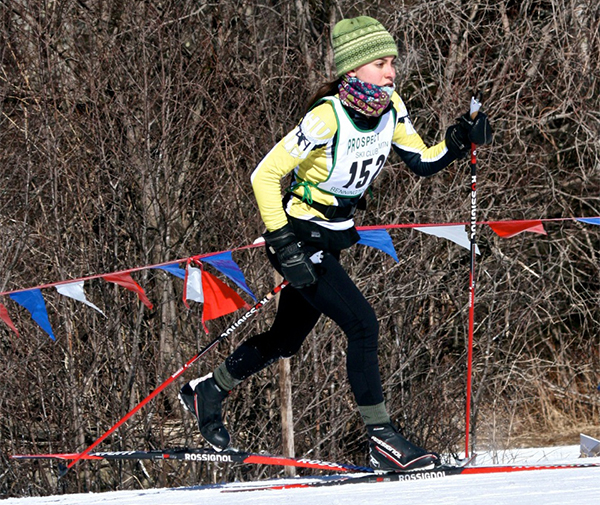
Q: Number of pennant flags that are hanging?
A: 12